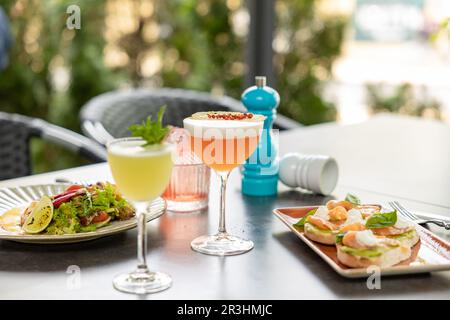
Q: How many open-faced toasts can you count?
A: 3